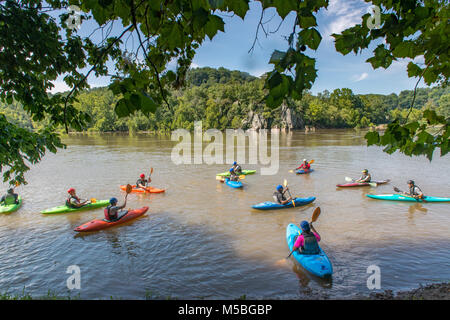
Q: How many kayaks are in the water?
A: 11